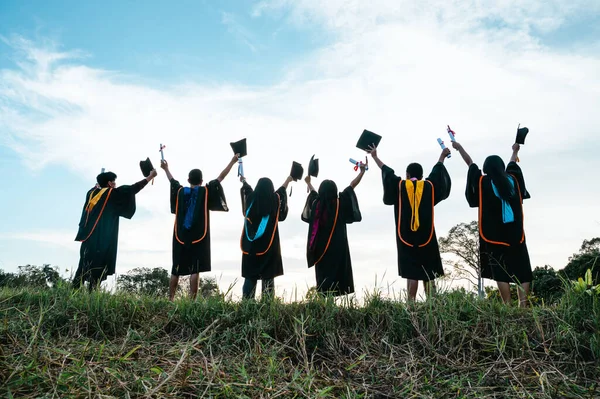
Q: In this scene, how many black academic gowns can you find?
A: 6